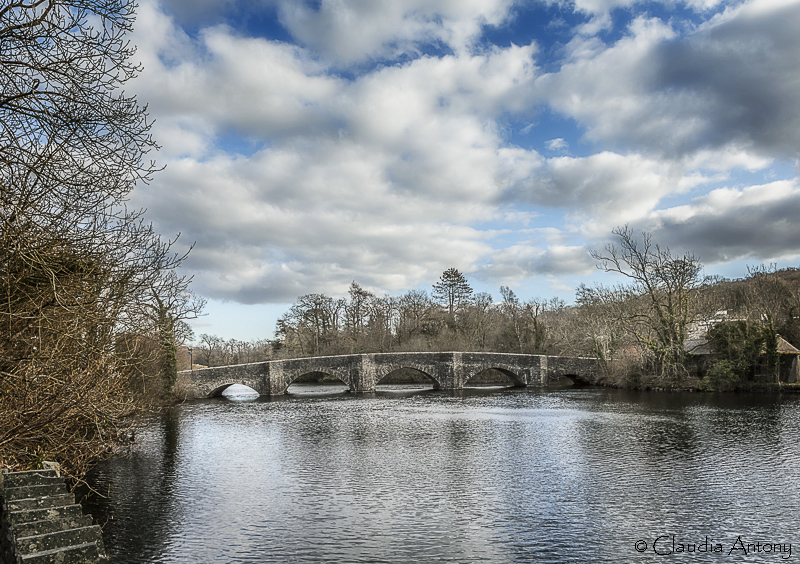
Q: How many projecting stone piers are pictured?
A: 4